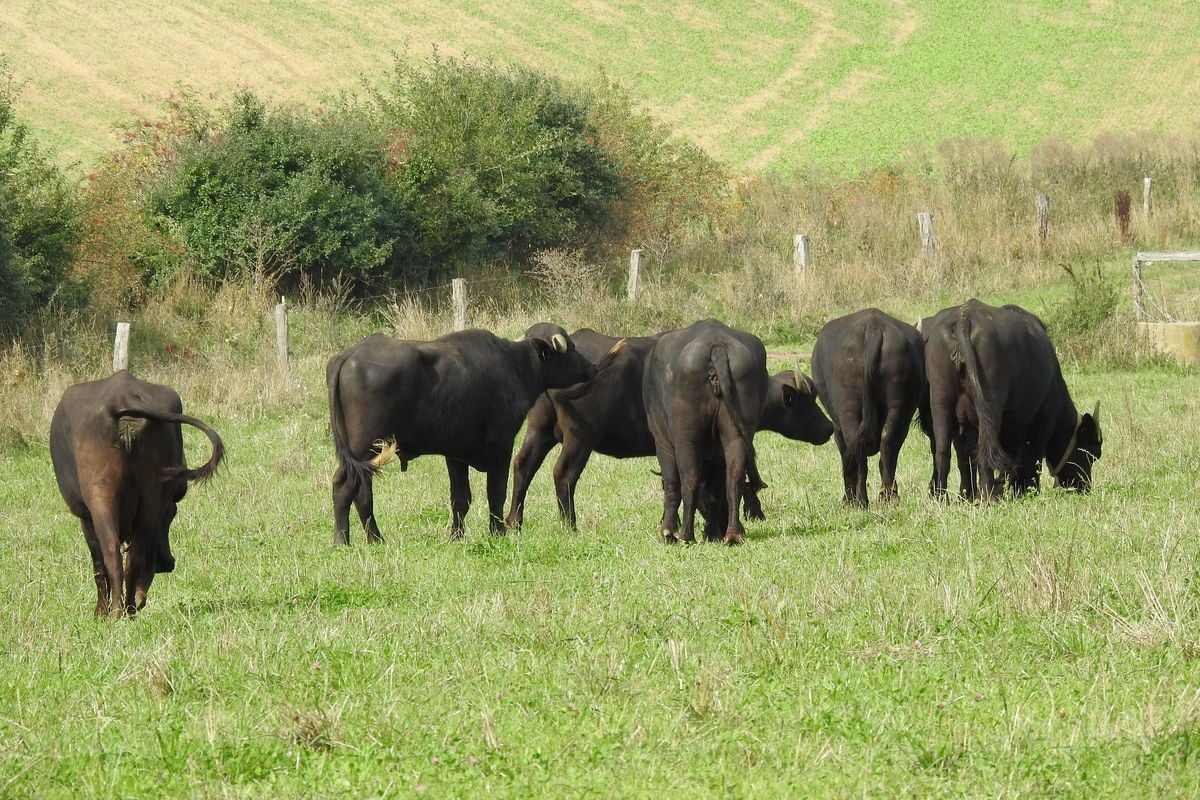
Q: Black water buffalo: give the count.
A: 6